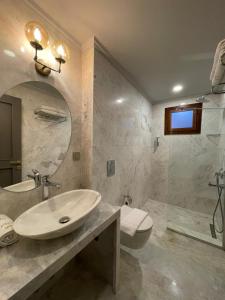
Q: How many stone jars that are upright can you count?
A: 0